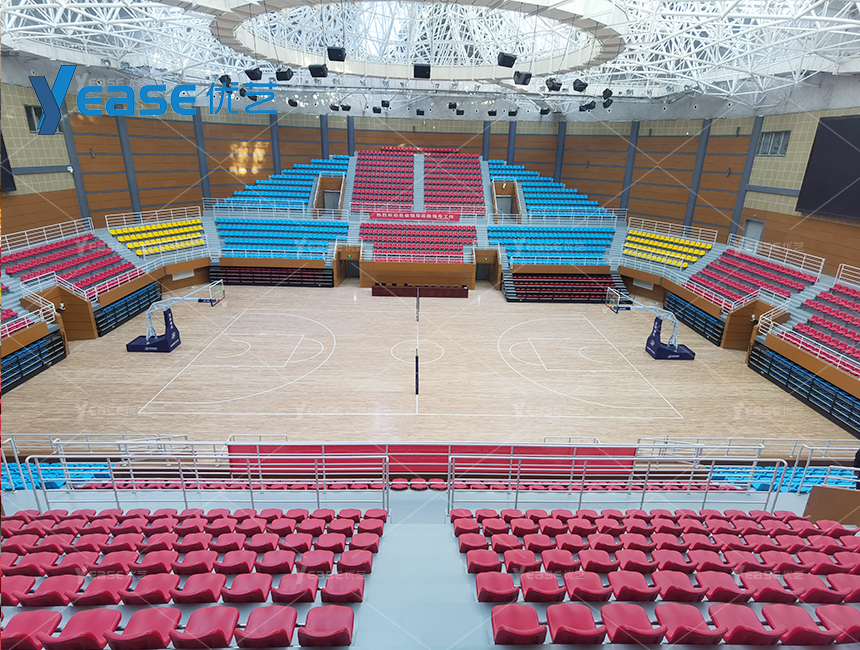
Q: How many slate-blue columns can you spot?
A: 12